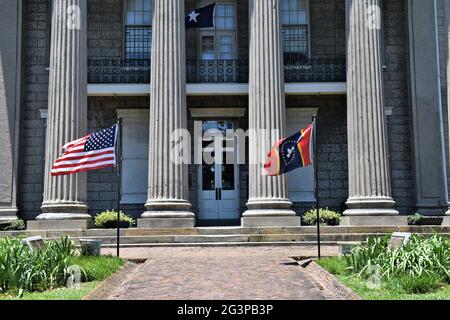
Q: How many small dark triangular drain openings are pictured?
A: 2